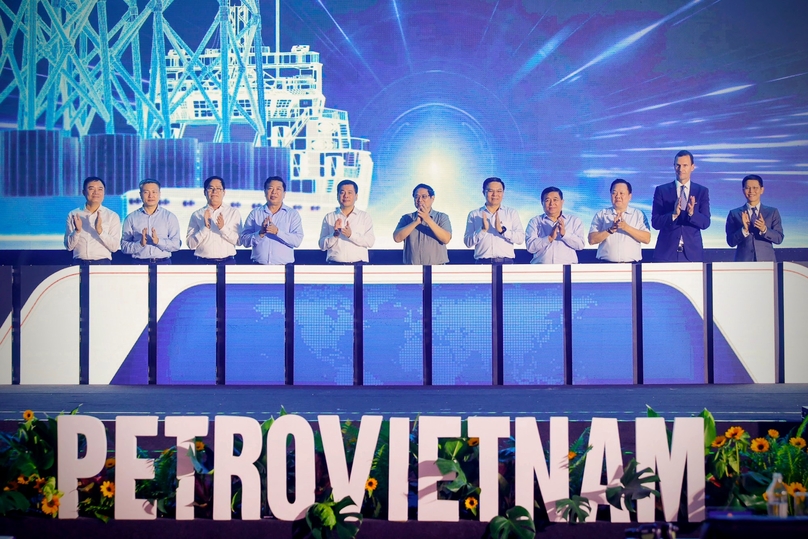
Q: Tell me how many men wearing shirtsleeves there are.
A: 9